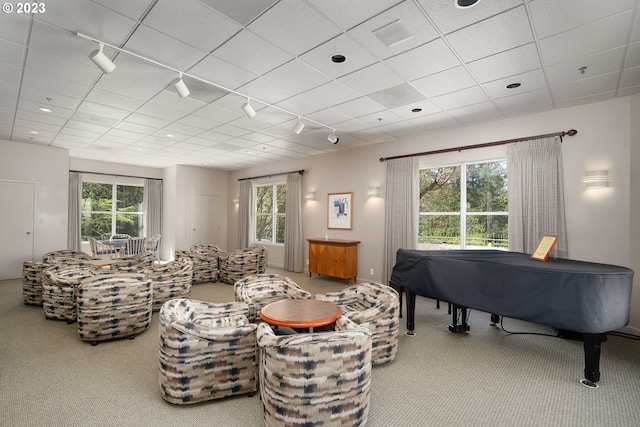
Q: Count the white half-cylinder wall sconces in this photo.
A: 4